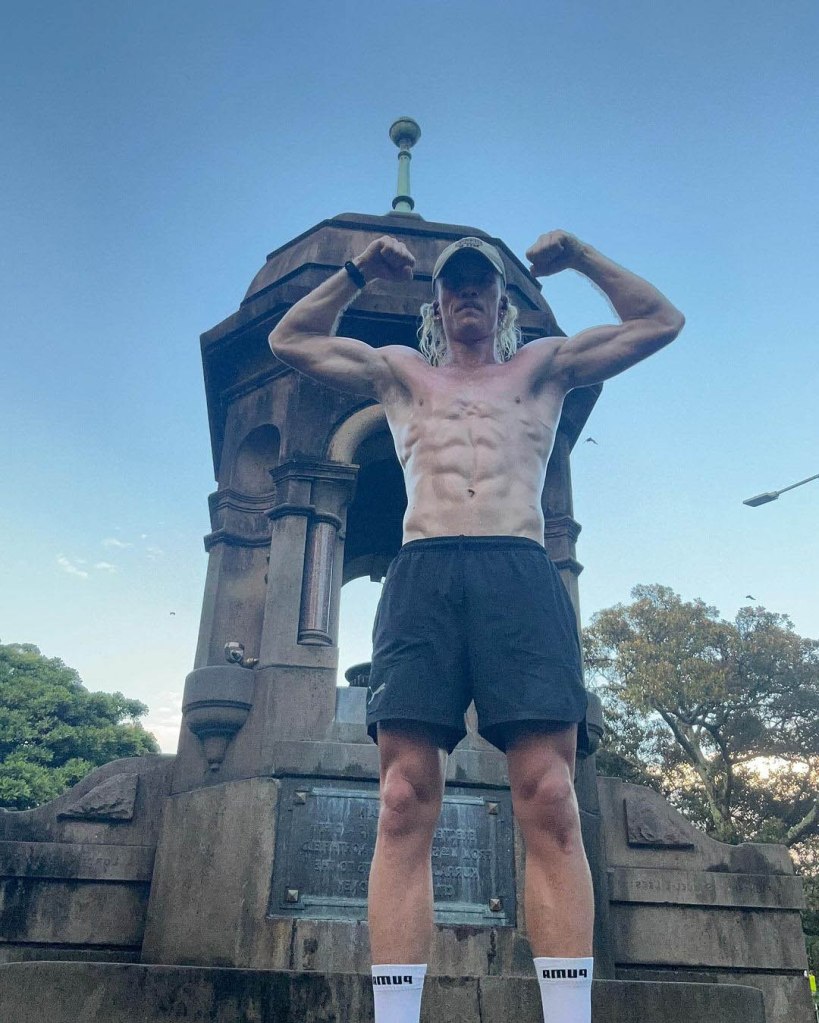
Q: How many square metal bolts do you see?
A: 4